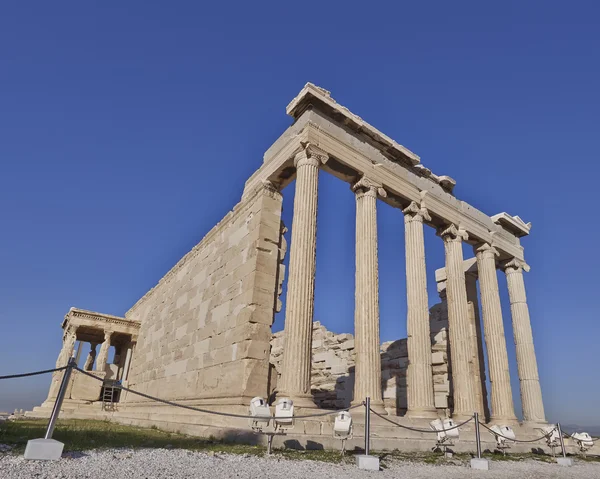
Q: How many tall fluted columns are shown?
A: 6